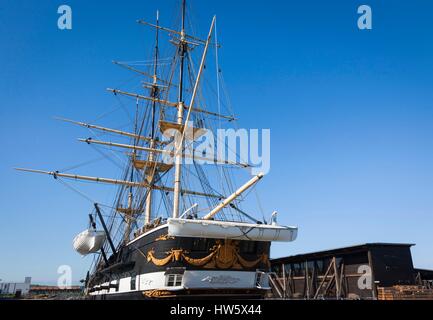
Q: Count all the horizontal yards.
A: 6